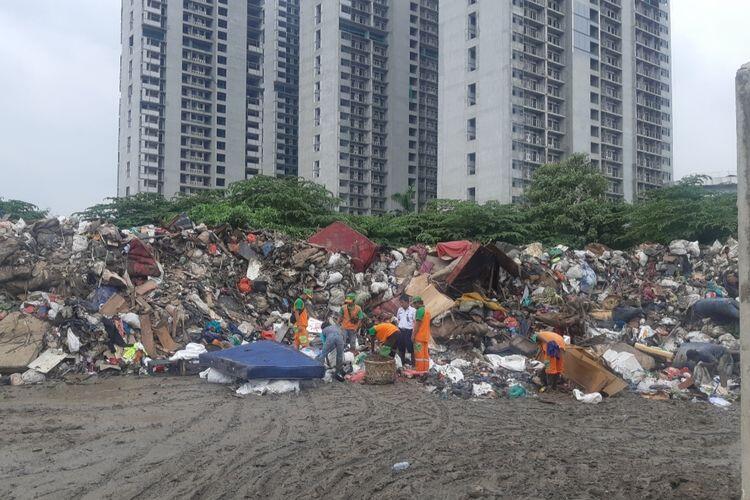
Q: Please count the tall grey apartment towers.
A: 3